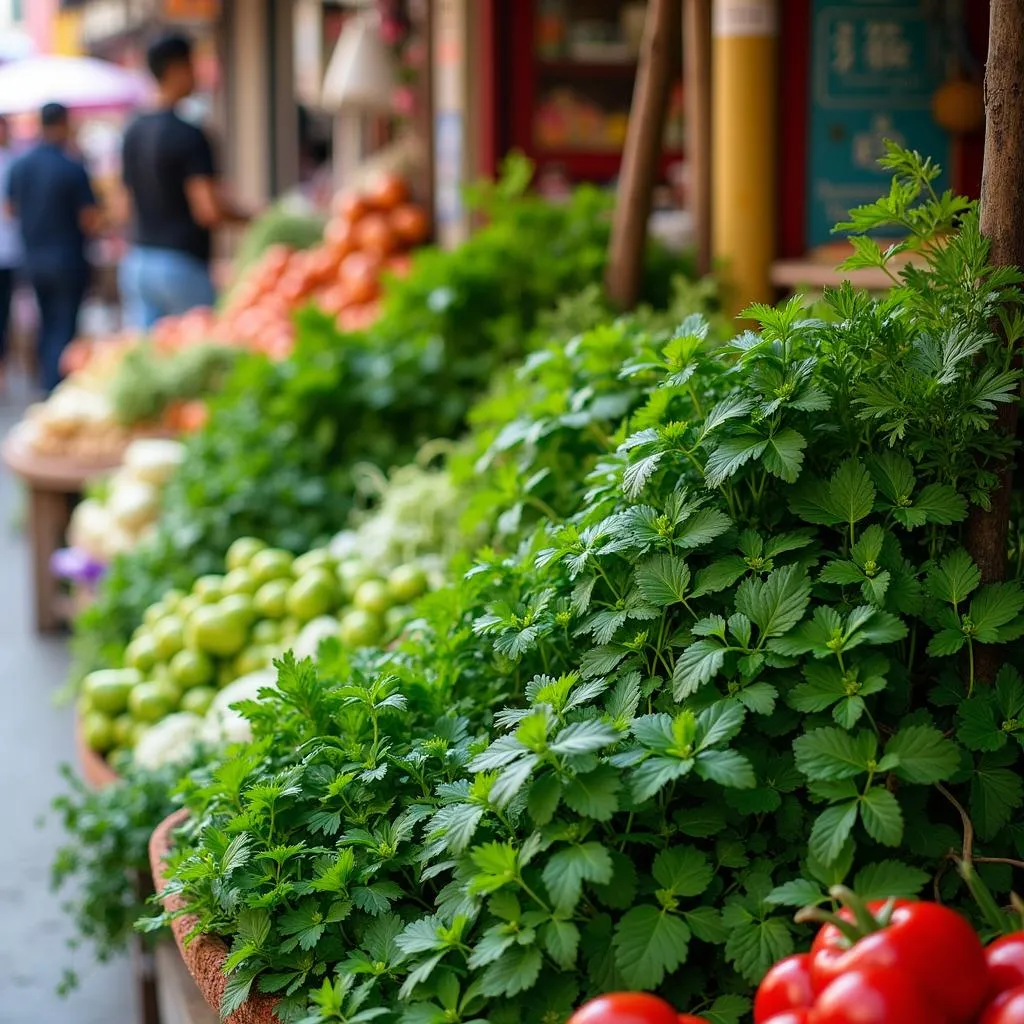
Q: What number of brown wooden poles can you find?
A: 3